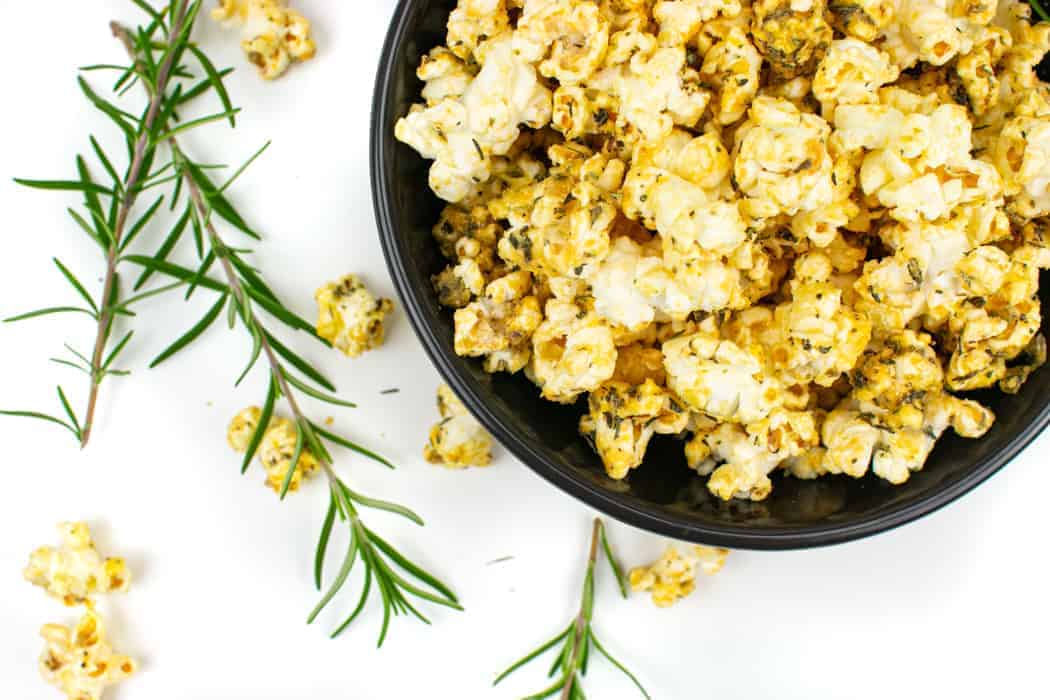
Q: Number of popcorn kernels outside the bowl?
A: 7